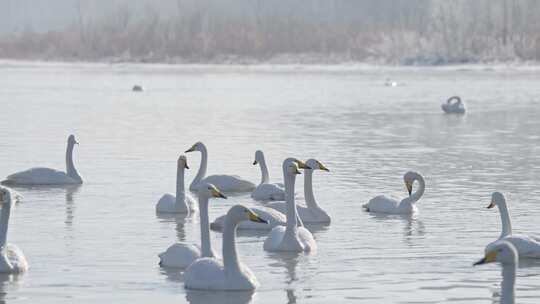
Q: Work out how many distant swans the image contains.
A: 3